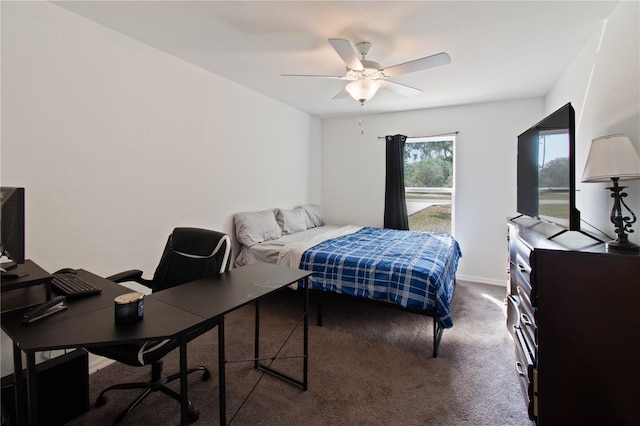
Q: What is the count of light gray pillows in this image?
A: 3